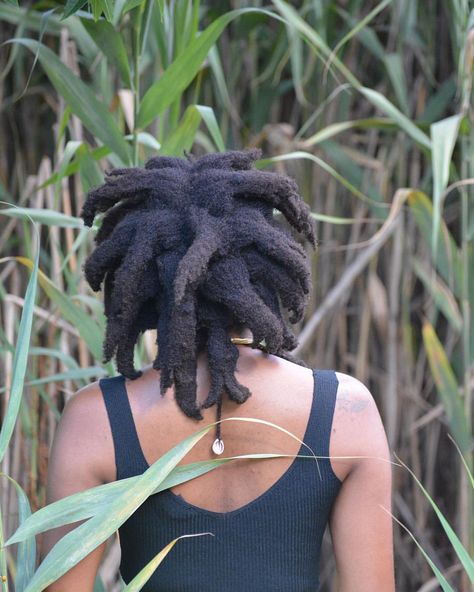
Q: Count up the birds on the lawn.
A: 0